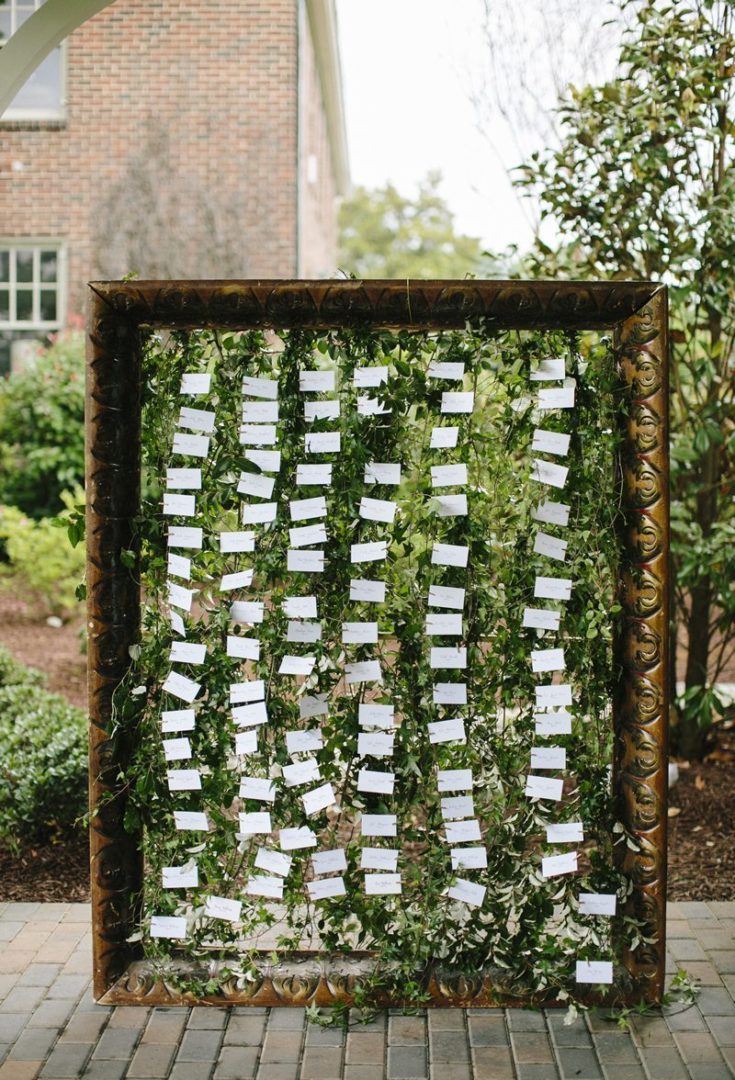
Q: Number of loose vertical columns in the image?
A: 6